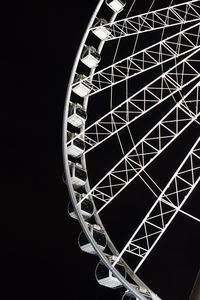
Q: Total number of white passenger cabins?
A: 11